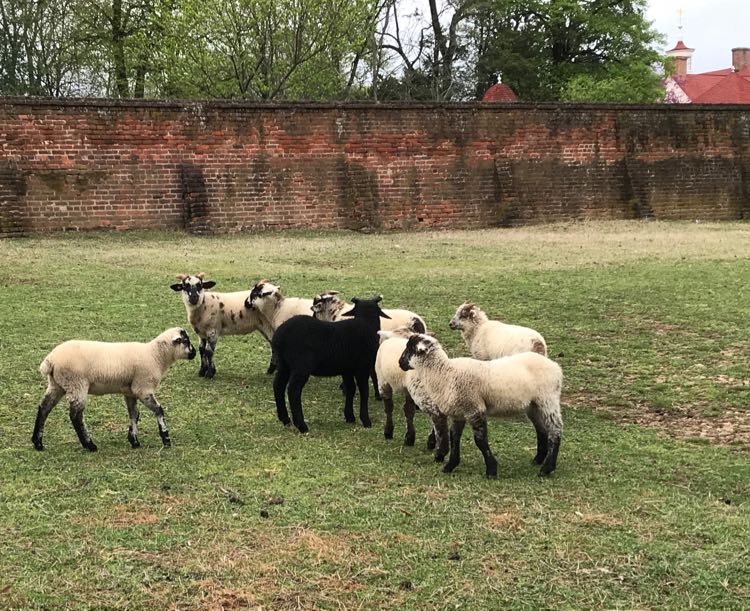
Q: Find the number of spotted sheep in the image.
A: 1